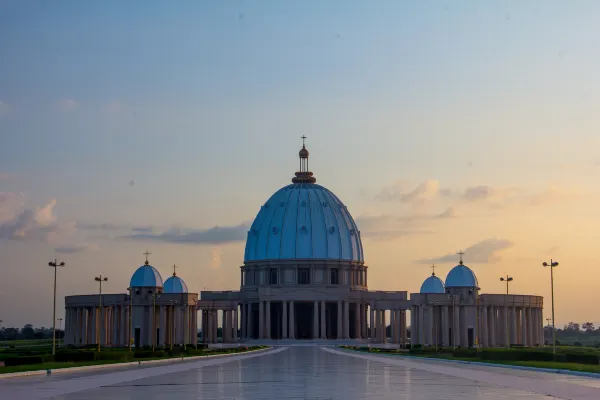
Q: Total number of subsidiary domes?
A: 4